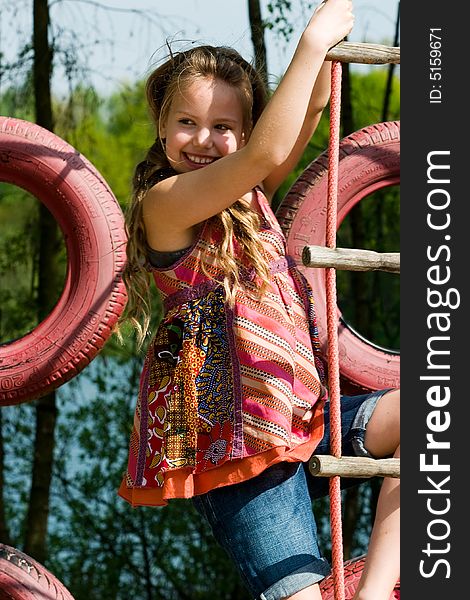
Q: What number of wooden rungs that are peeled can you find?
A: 3